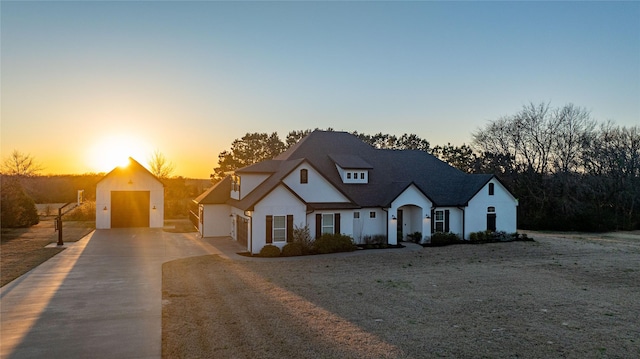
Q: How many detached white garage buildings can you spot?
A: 1